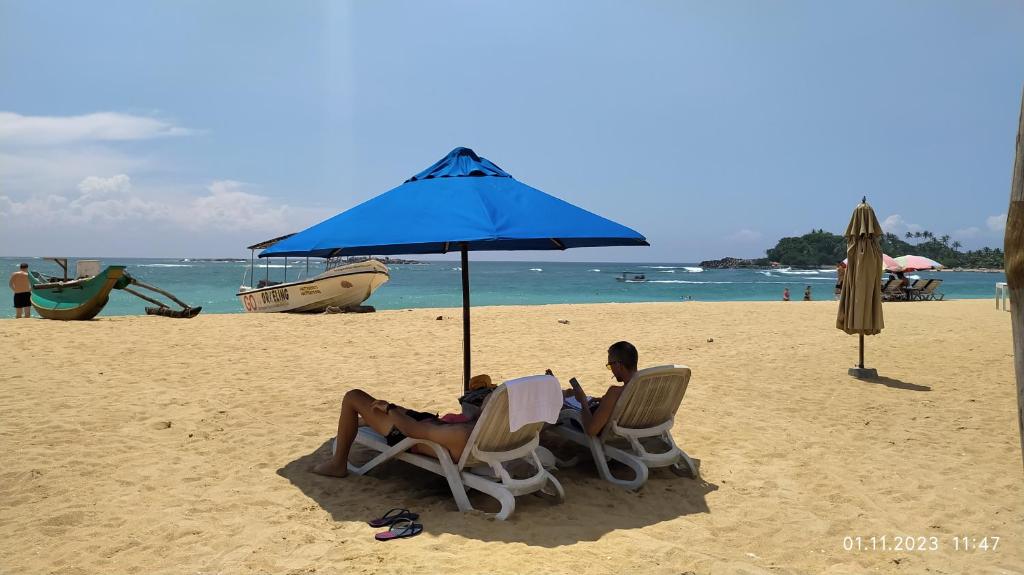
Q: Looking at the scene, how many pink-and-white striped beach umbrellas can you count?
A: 2